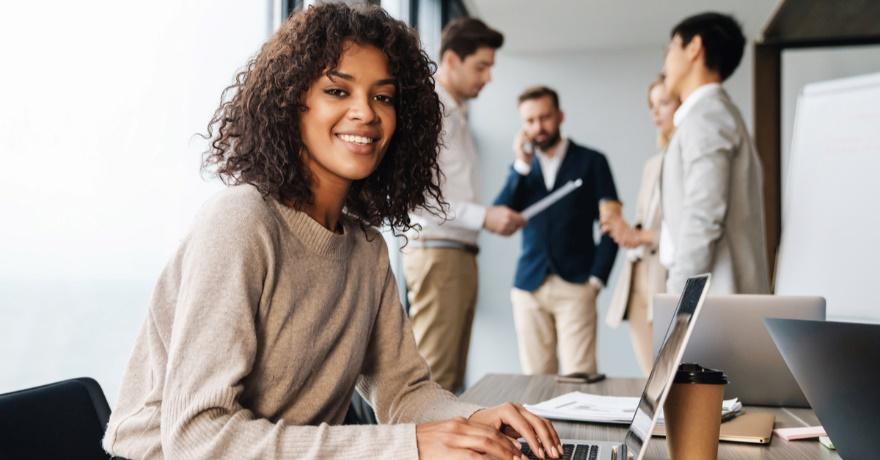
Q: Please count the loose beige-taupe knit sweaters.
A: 1